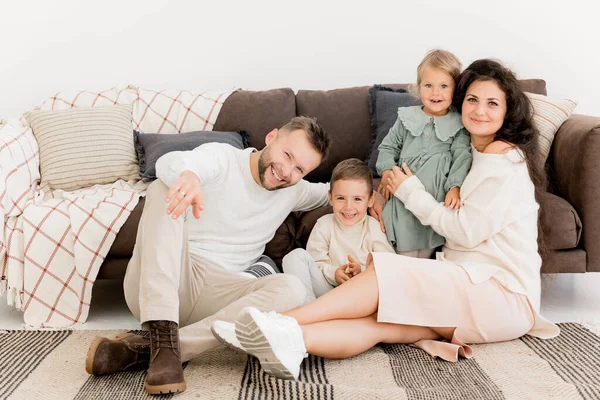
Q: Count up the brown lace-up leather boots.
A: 2